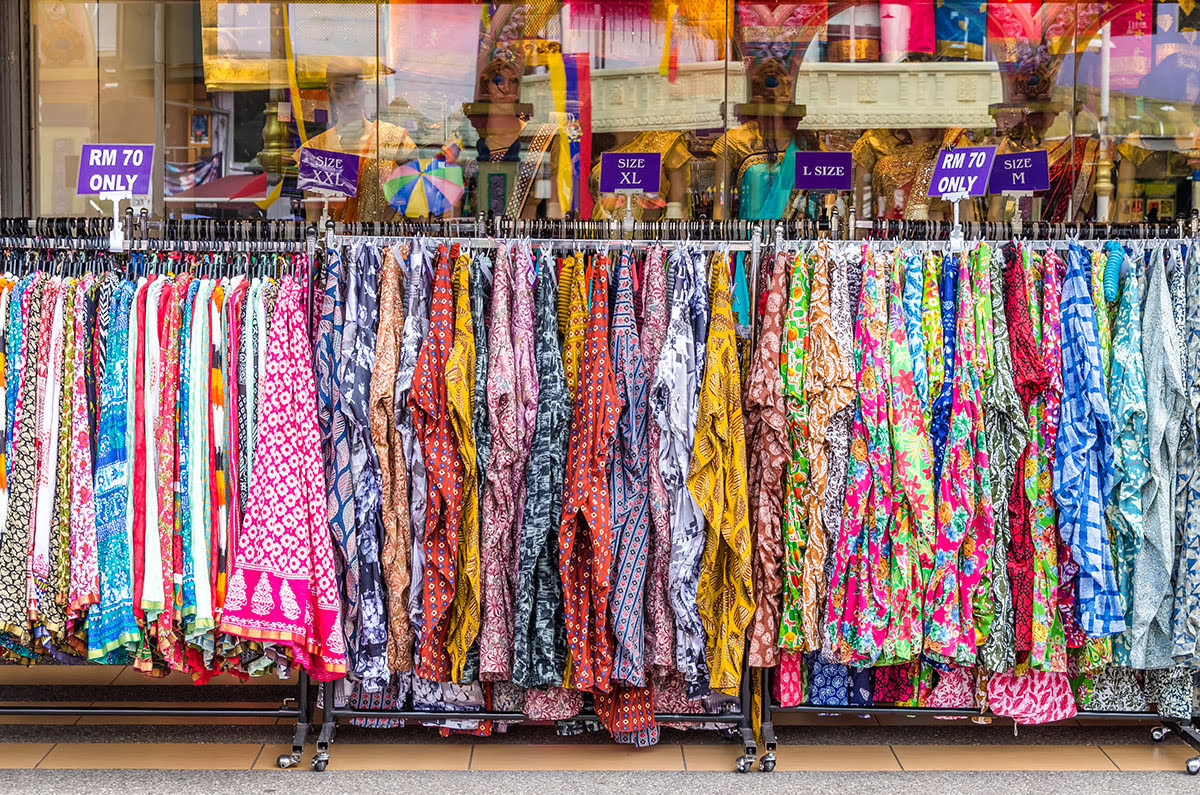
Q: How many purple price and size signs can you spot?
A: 6